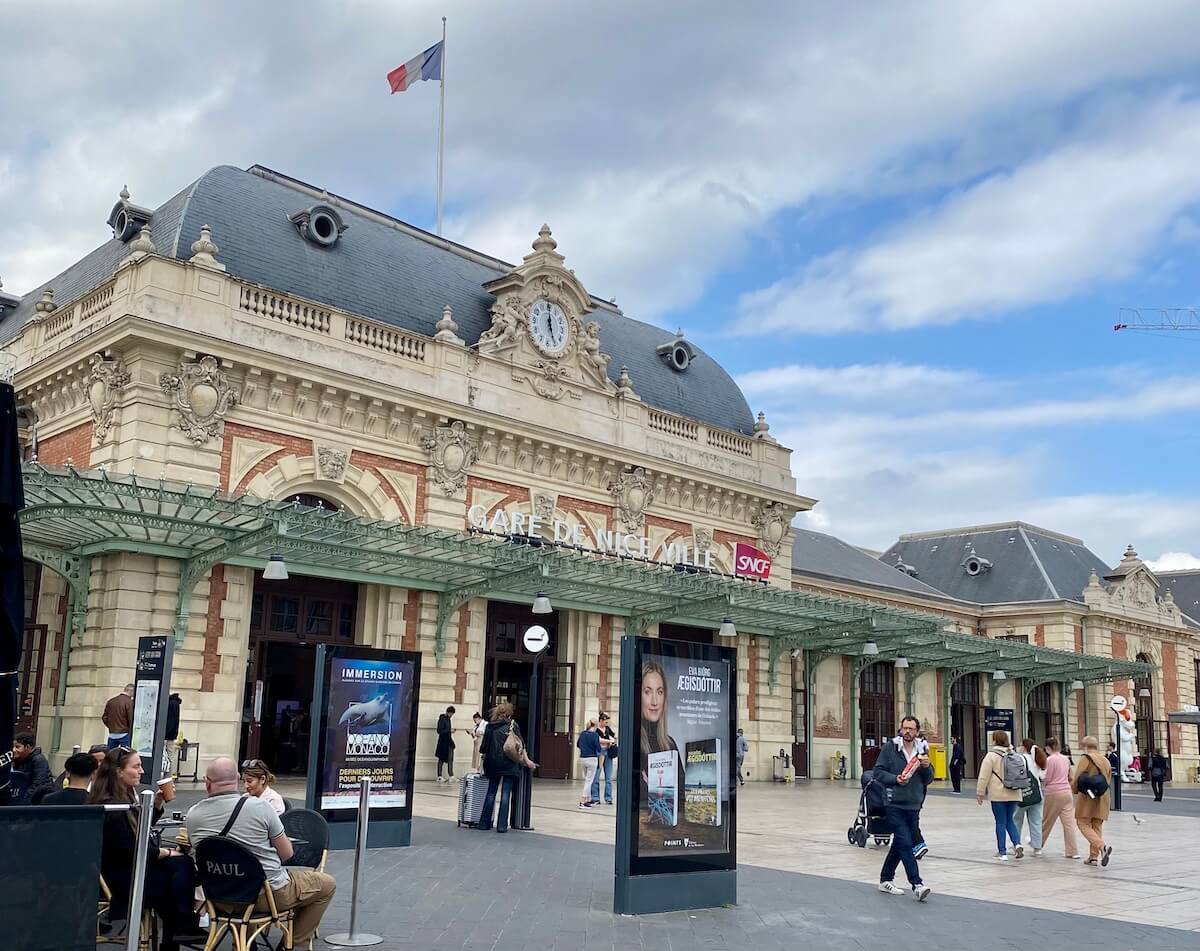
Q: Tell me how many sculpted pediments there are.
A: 2